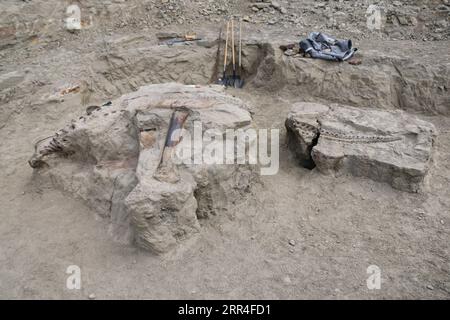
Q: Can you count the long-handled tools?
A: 3